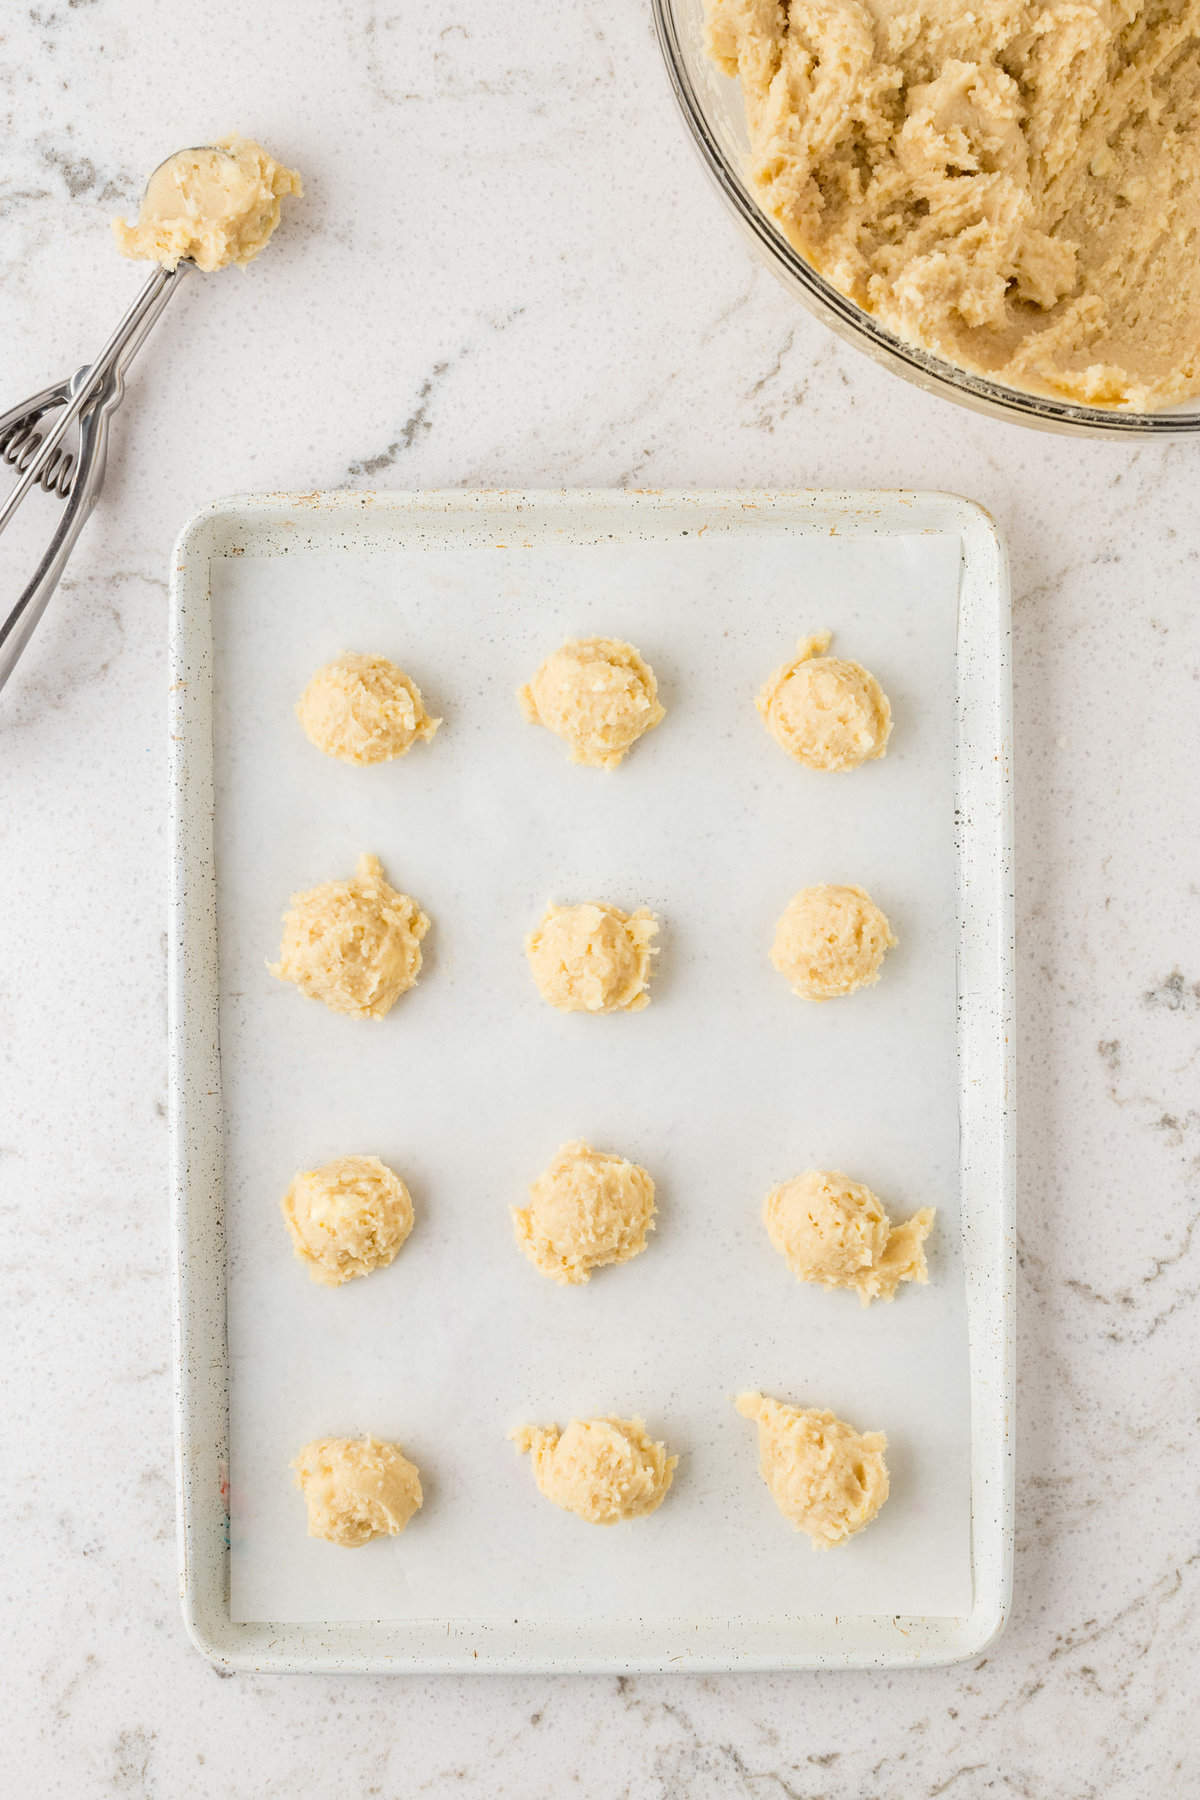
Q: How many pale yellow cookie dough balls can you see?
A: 12